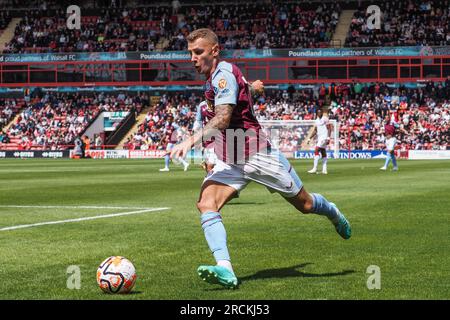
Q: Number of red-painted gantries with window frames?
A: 1